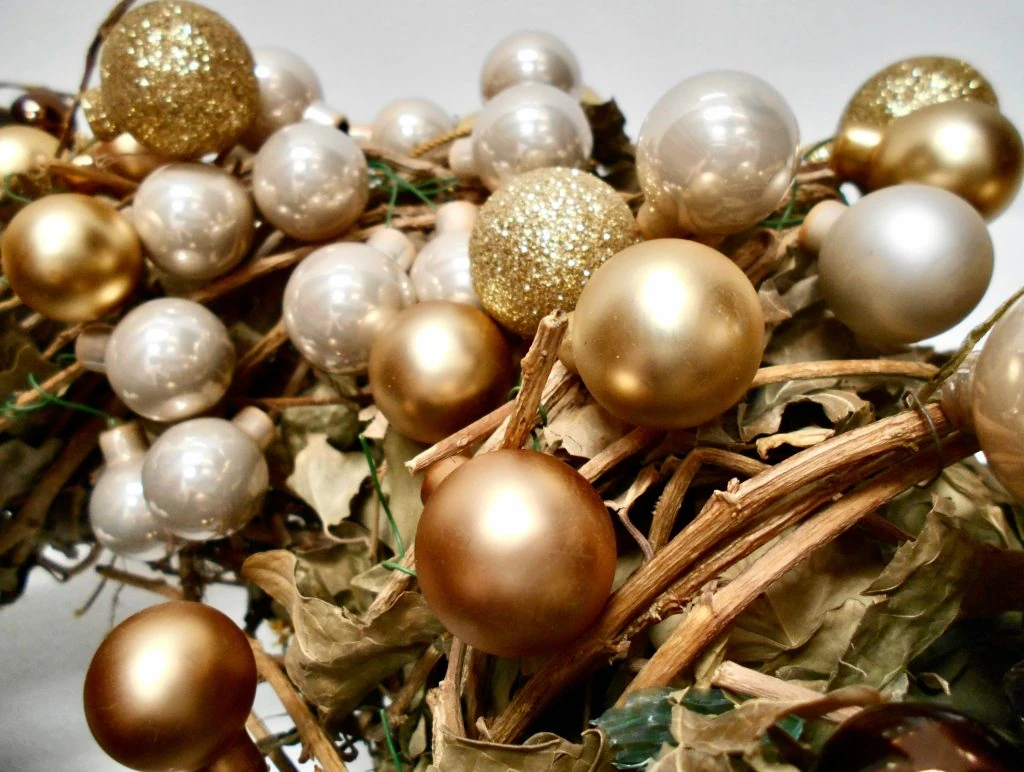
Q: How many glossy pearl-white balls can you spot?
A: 13